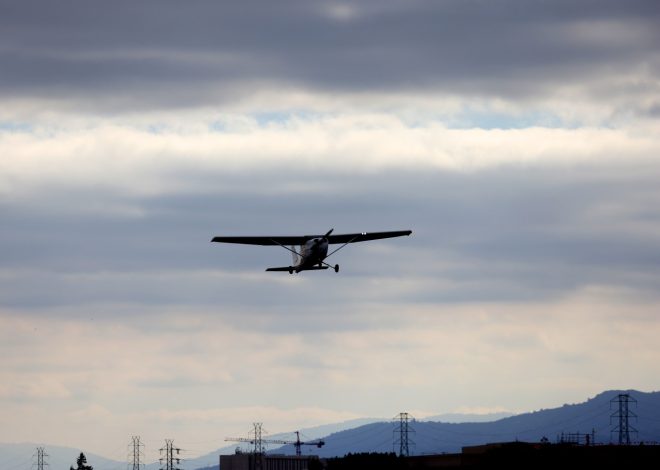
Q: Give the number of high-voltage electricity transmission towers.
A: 6